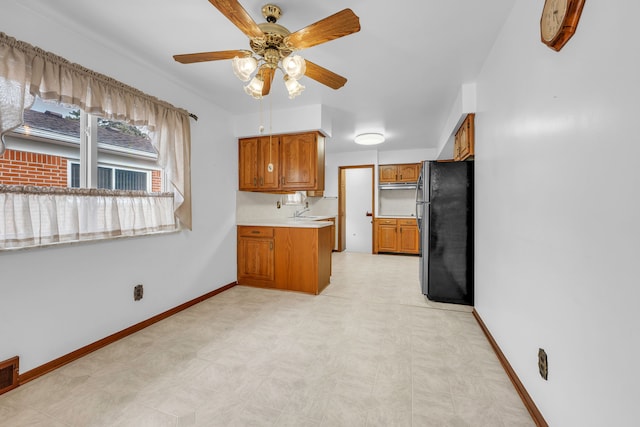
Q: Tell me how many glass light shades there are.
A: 4